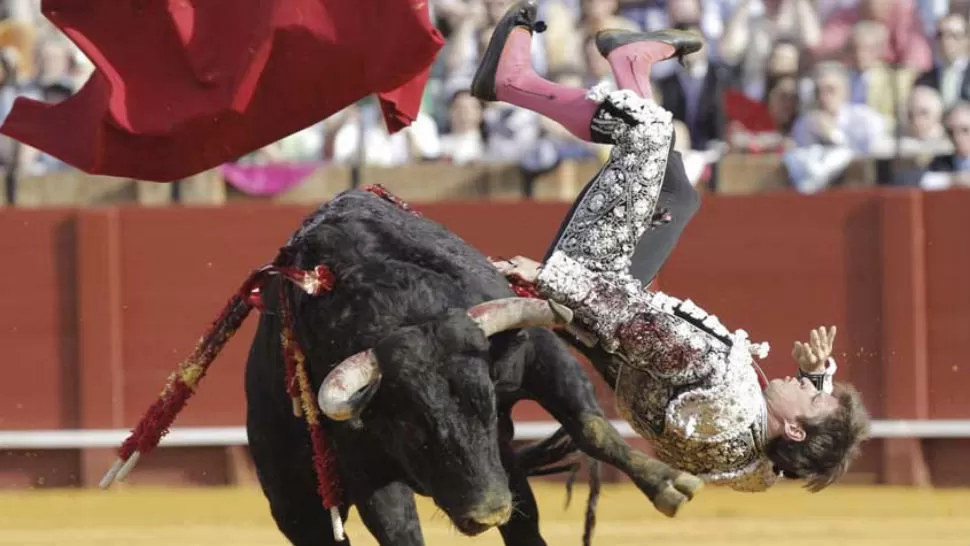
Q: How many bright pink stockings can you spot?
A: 2